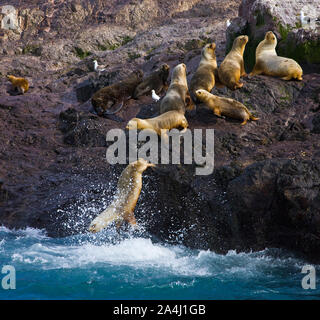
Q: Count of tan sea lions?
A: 8